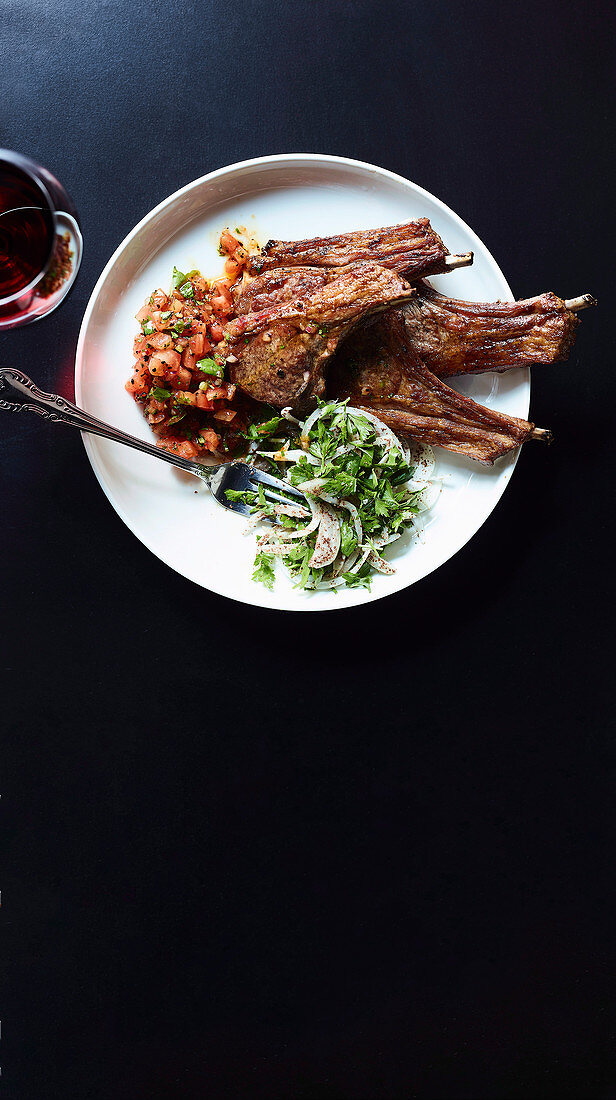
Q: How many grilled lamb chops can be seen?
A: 4